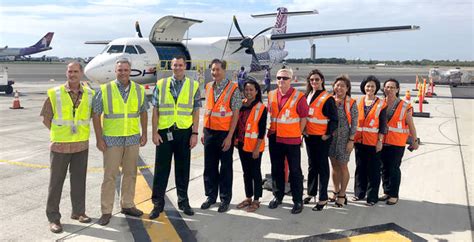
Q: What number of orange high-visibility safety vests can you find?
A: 7